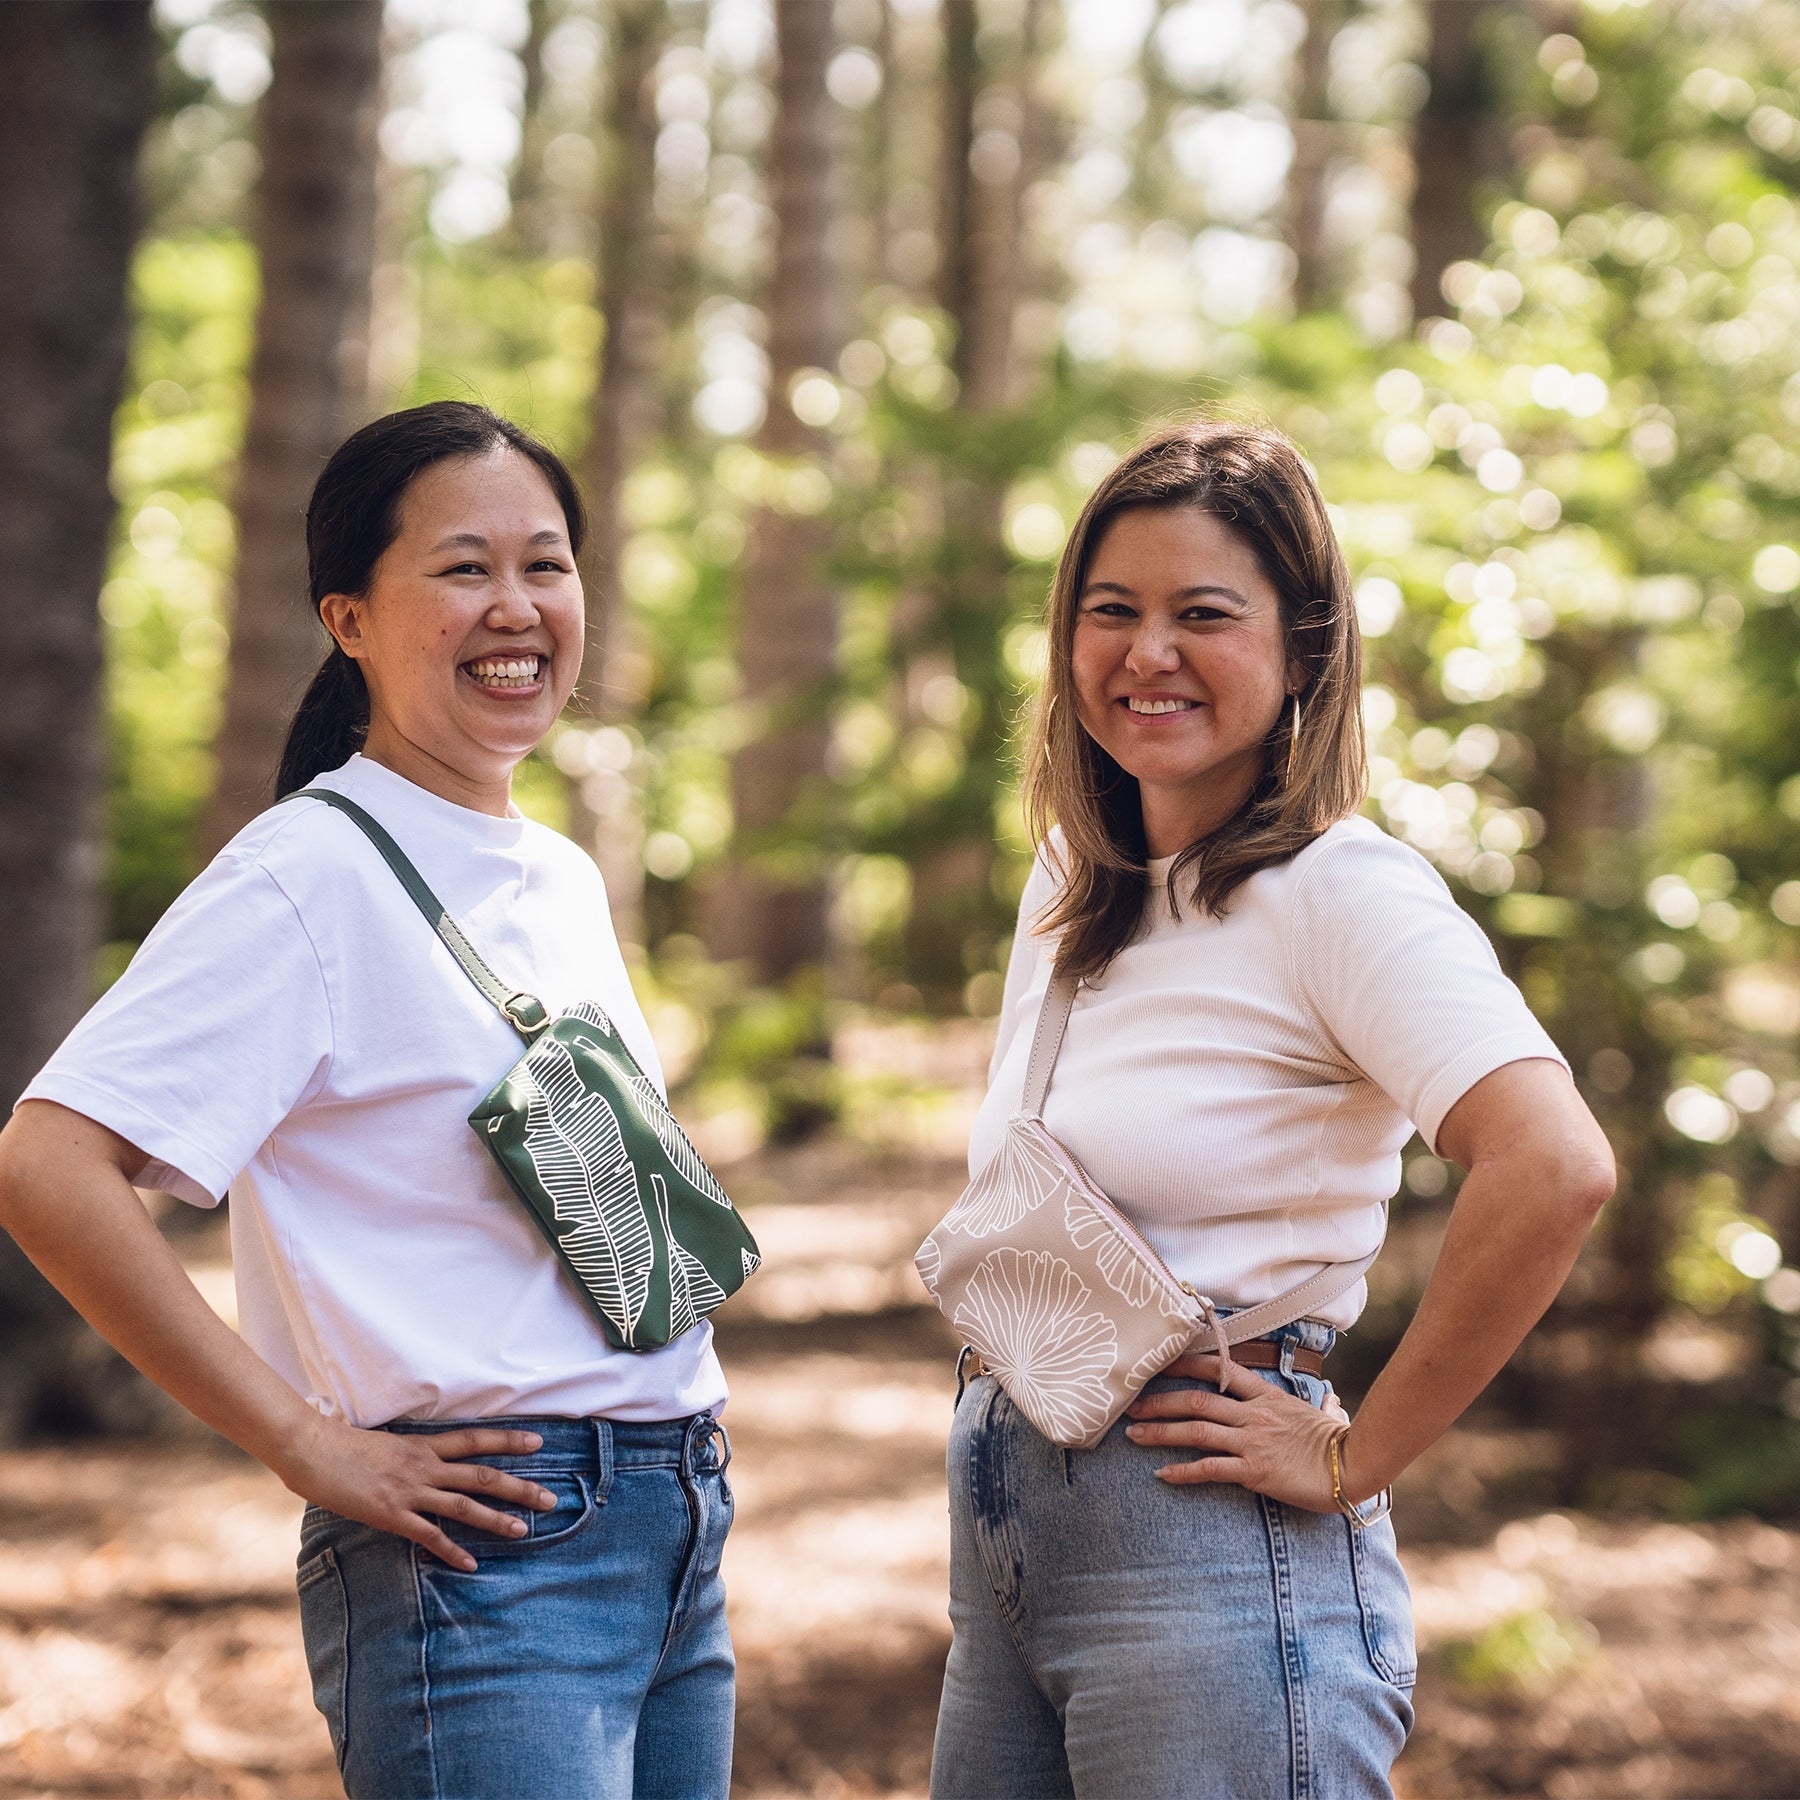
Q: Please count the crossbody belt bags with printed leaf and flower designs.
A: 2